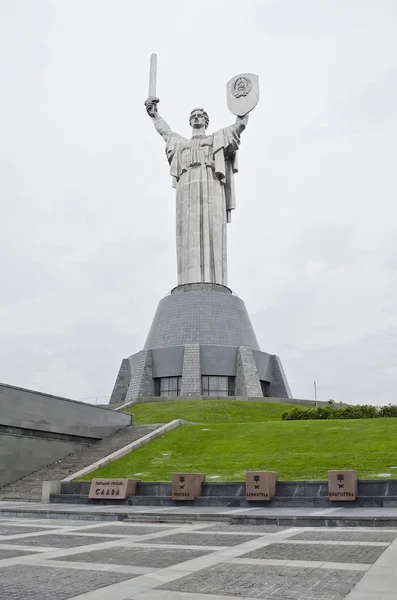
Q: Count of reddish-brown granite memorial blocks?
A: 4